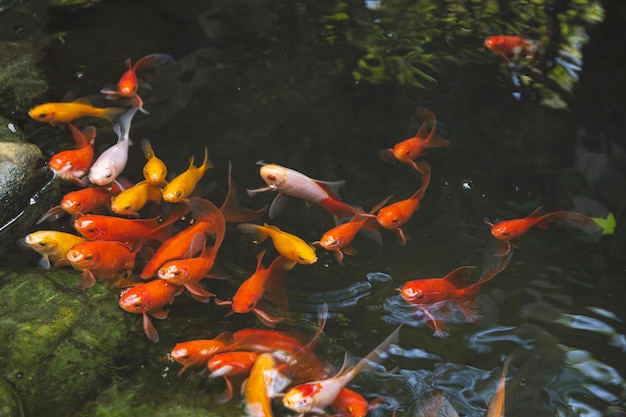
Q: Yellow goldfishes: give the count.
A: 7